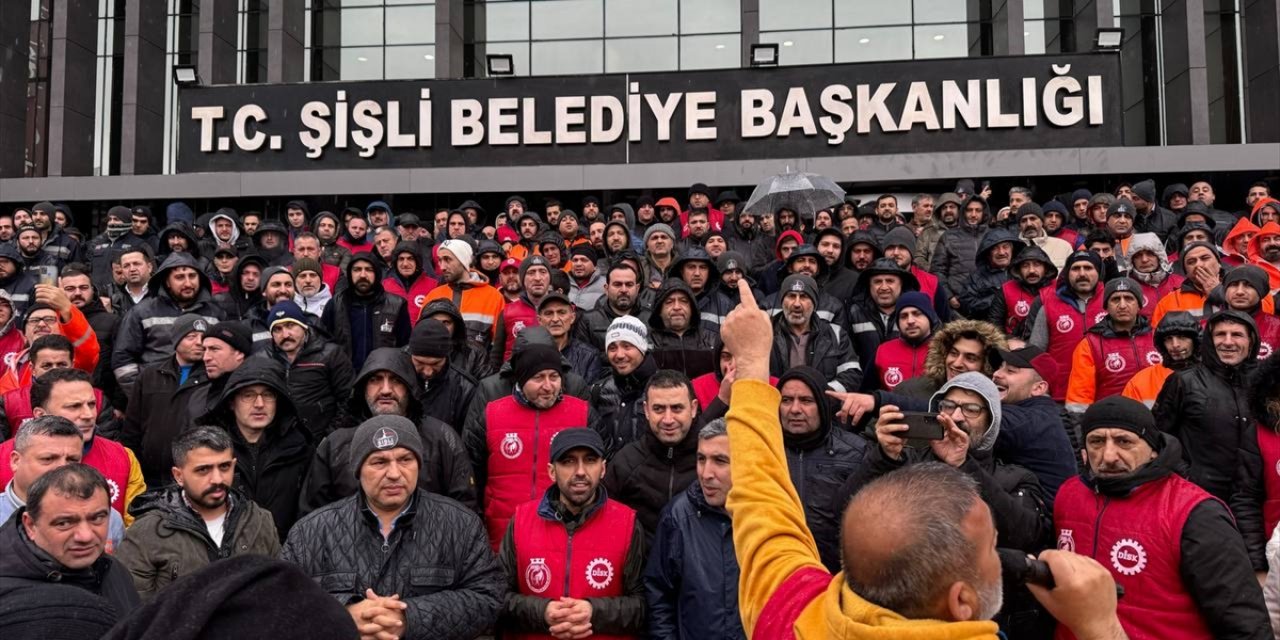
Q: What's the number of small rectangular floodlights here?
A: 4